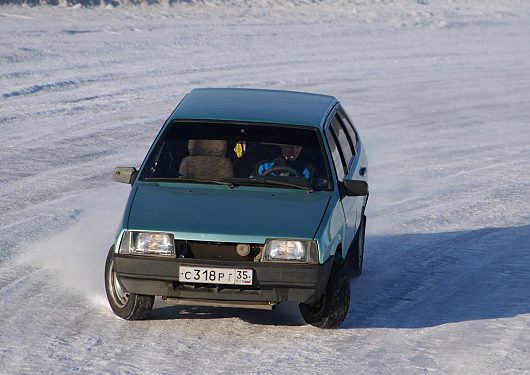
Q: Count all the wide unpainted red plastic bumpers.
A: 0